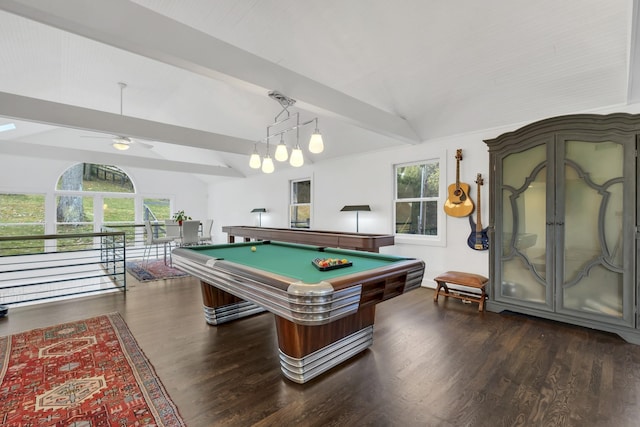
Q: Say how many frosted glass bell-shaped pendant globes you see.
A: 5